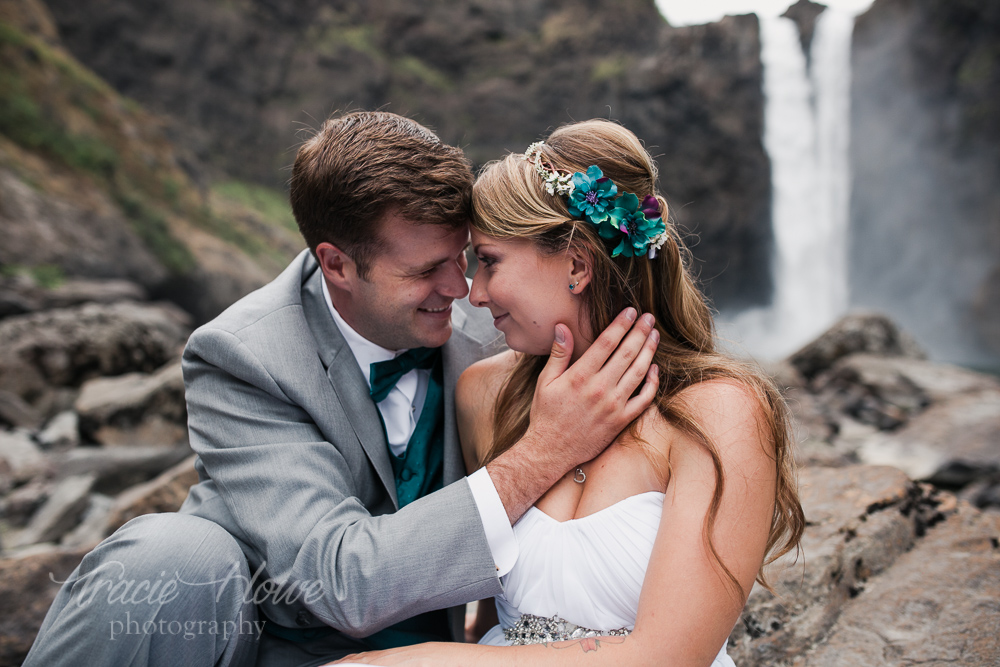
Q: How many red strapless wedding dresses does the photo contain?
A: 0